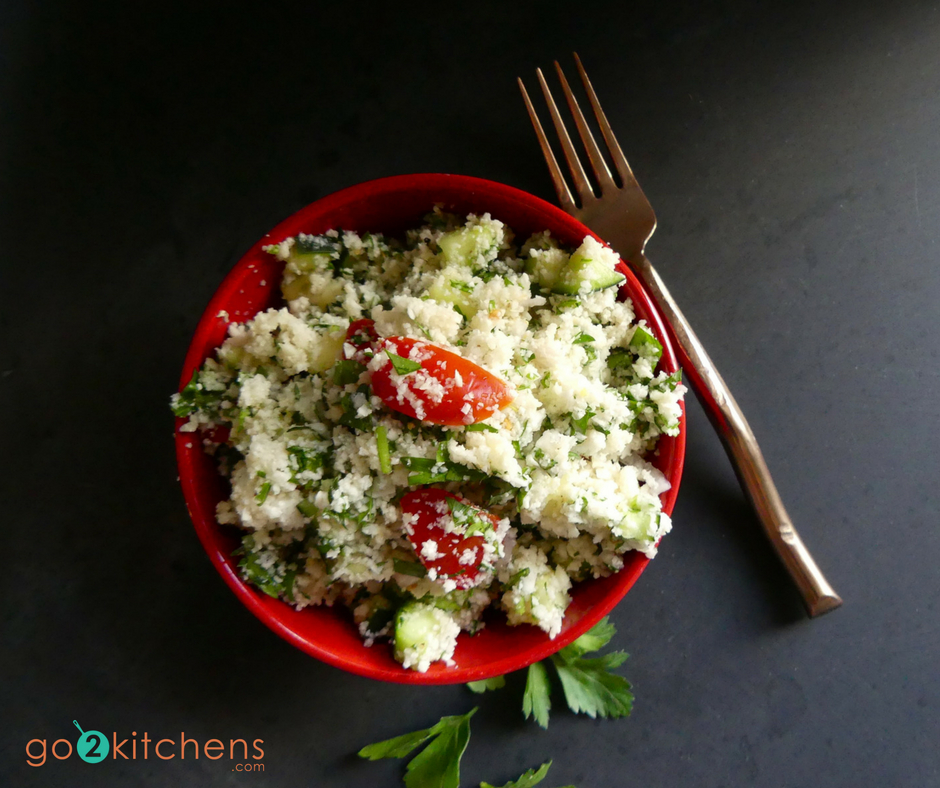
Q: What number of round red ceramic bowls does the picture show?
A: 1